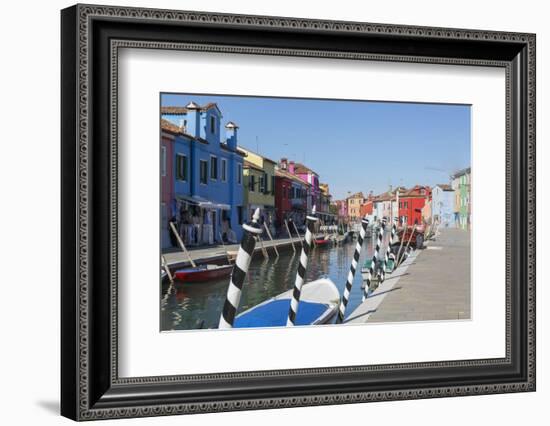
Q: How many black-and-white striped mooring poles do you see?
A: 5